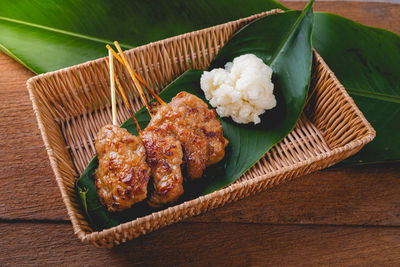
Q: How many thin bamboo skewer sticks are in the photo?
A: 4